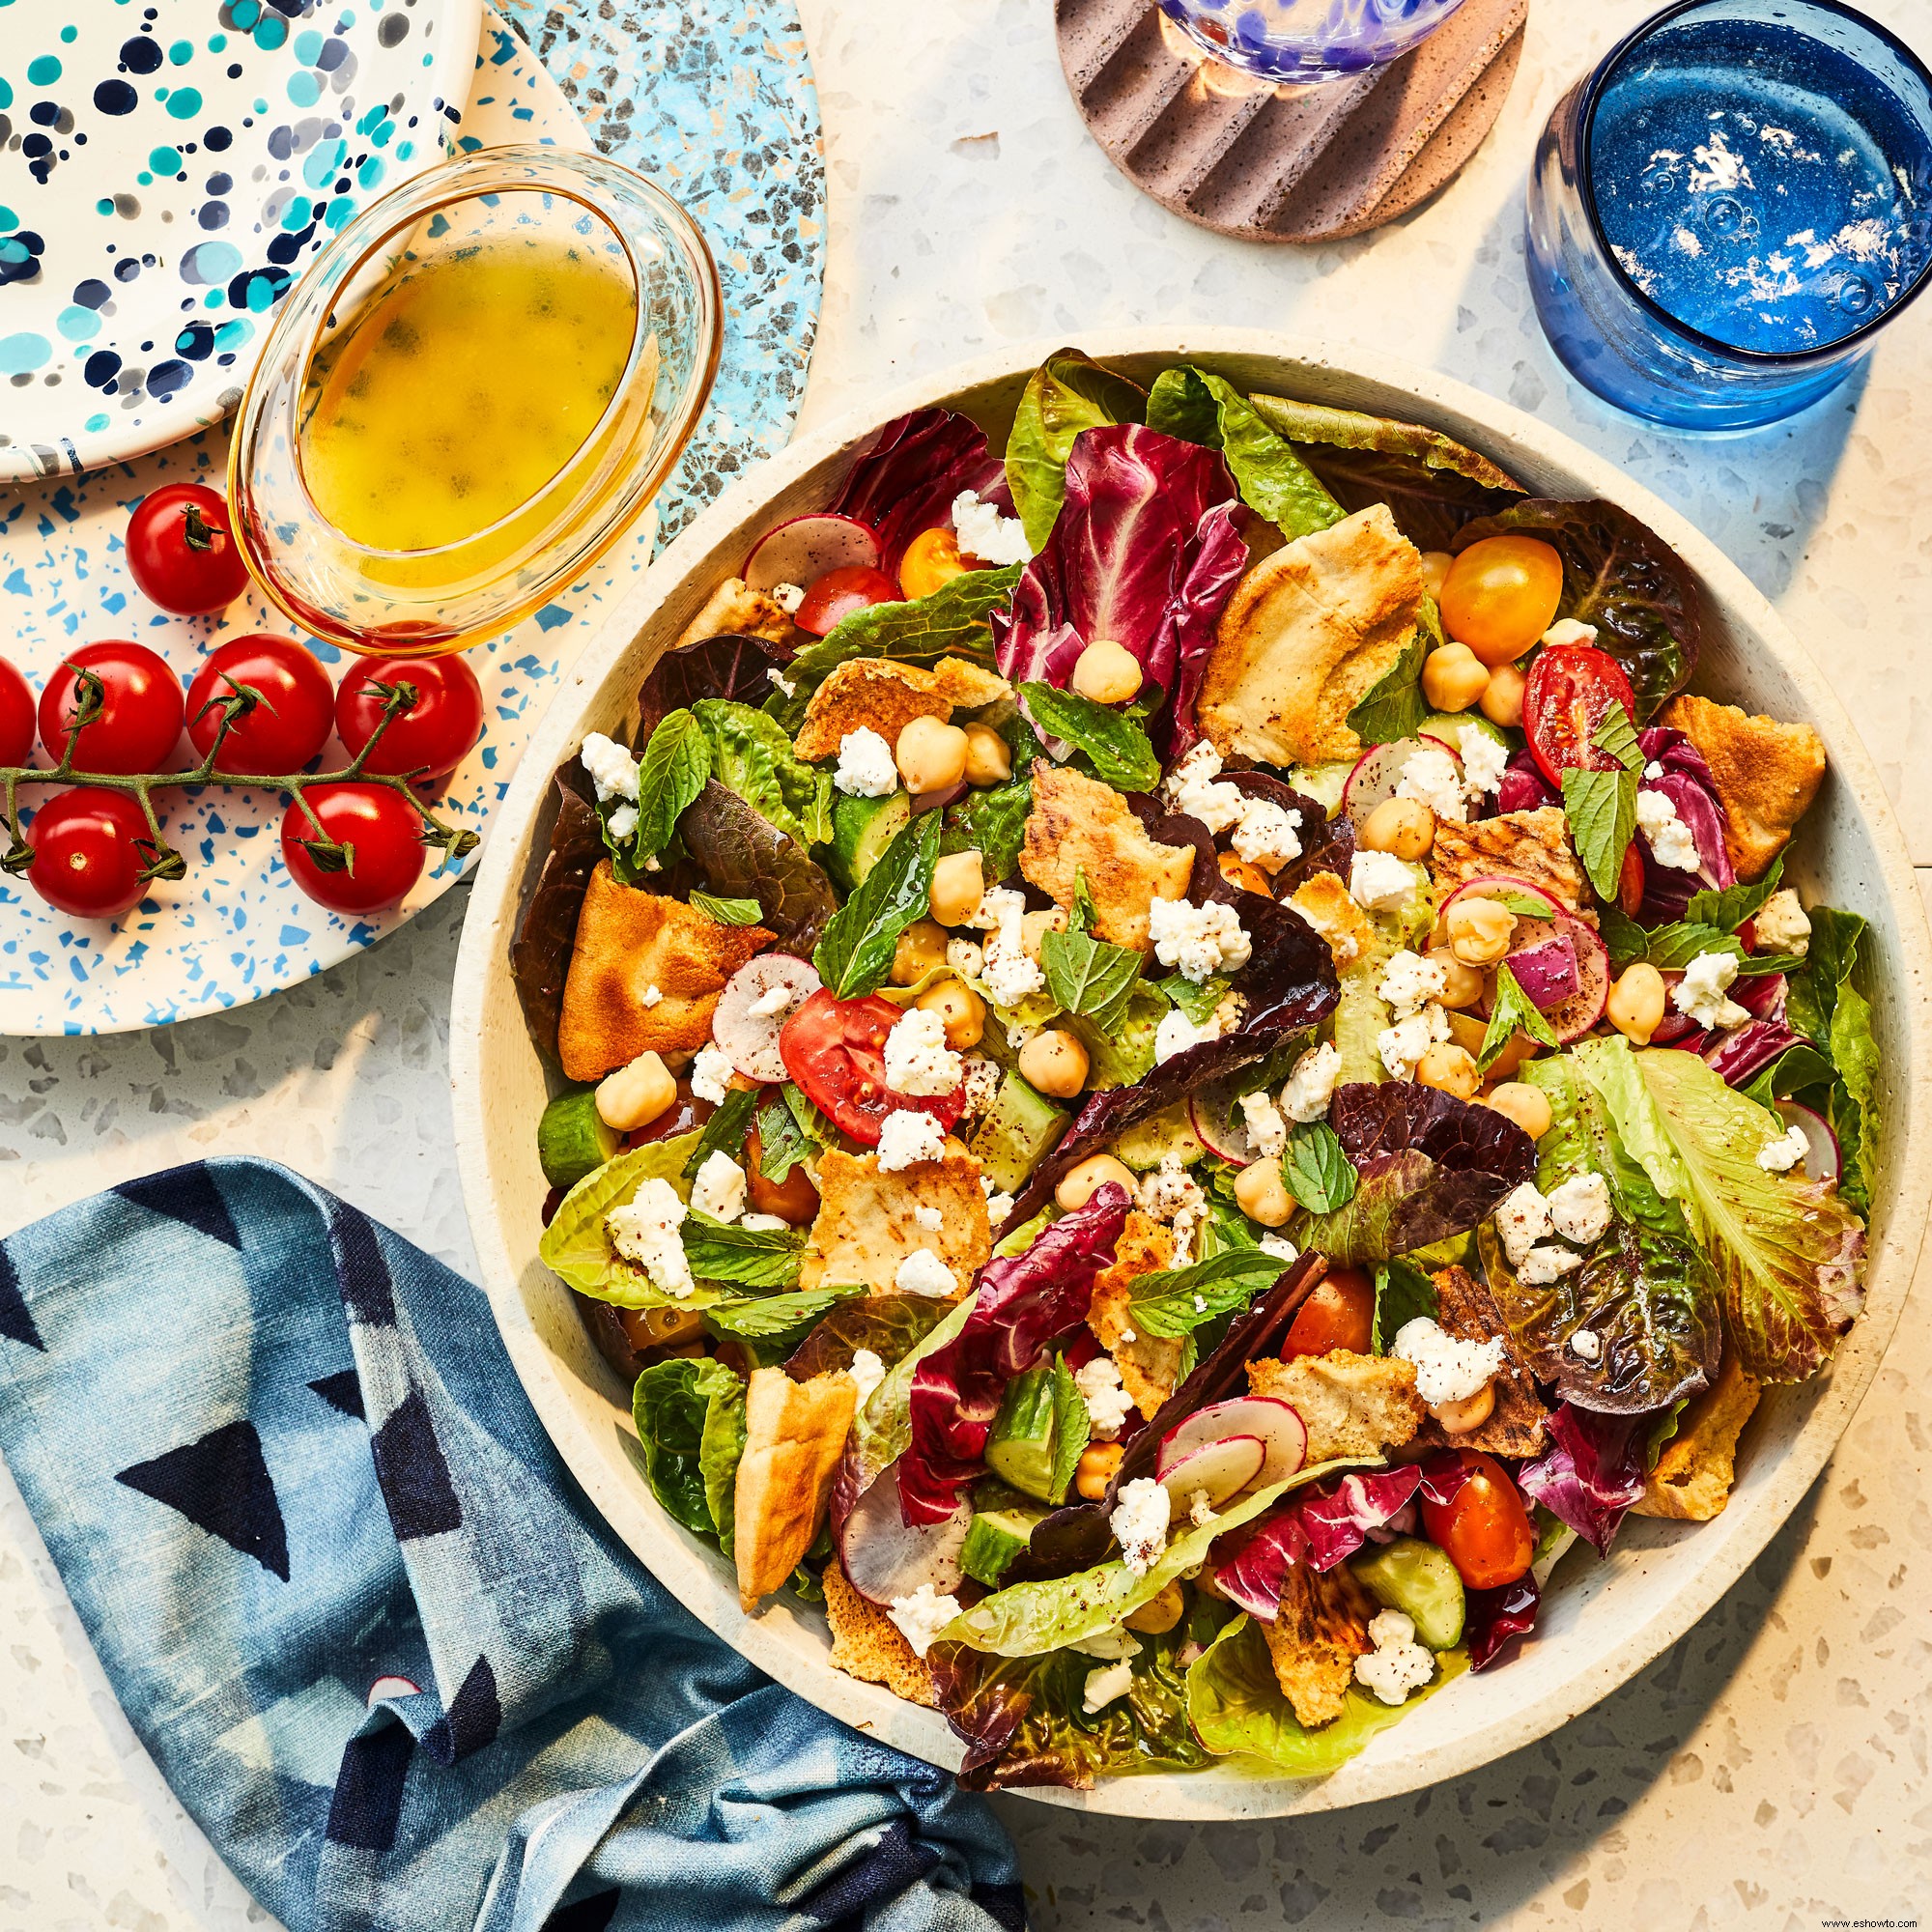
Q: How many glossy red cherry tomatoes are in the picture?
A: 7